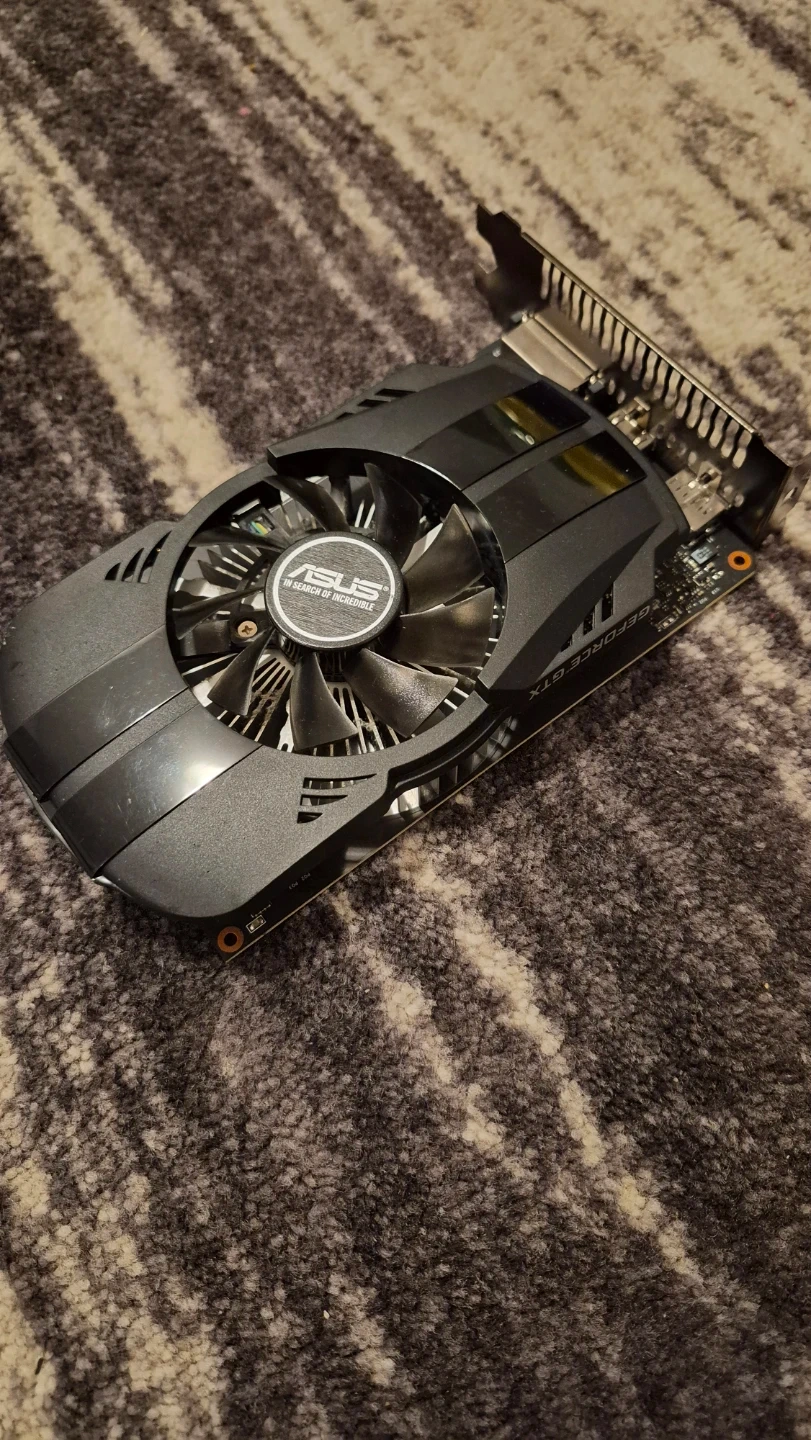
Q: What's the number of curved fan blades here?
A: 9